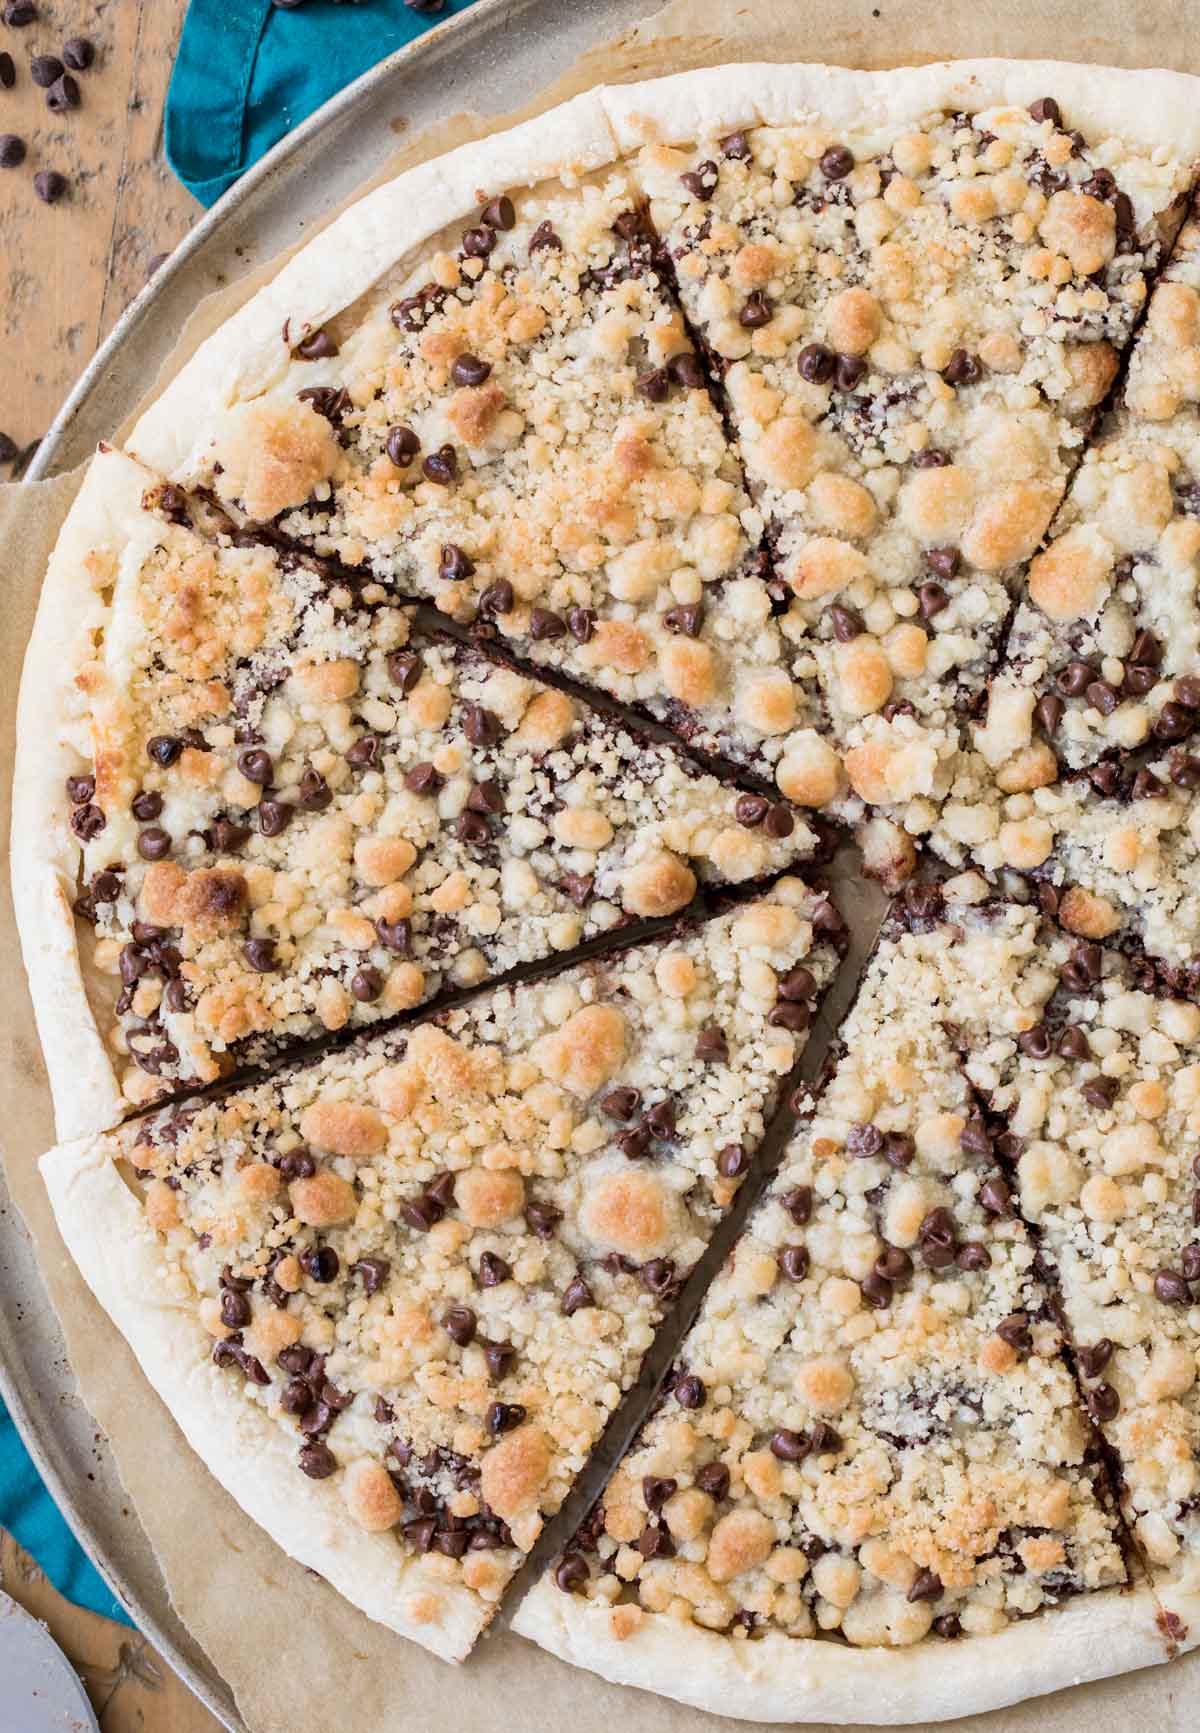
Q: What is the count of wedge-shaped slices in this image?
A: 8